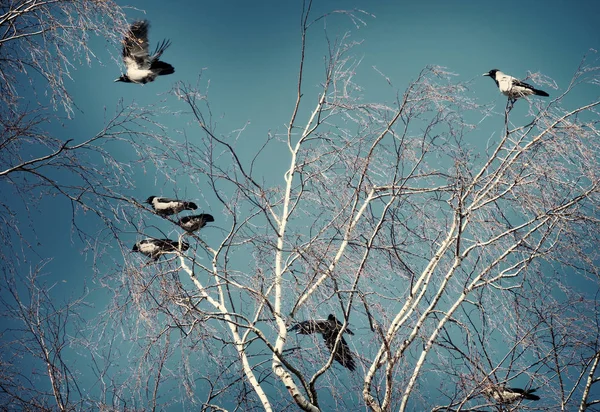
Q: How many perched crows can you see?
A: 5